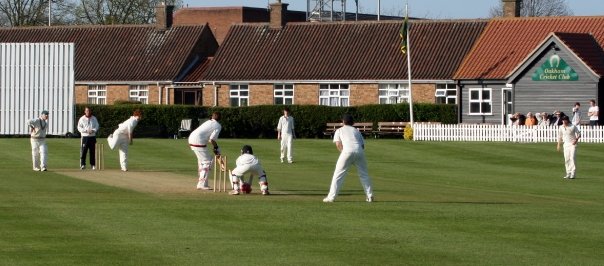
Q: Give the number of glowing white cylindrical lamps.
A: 0